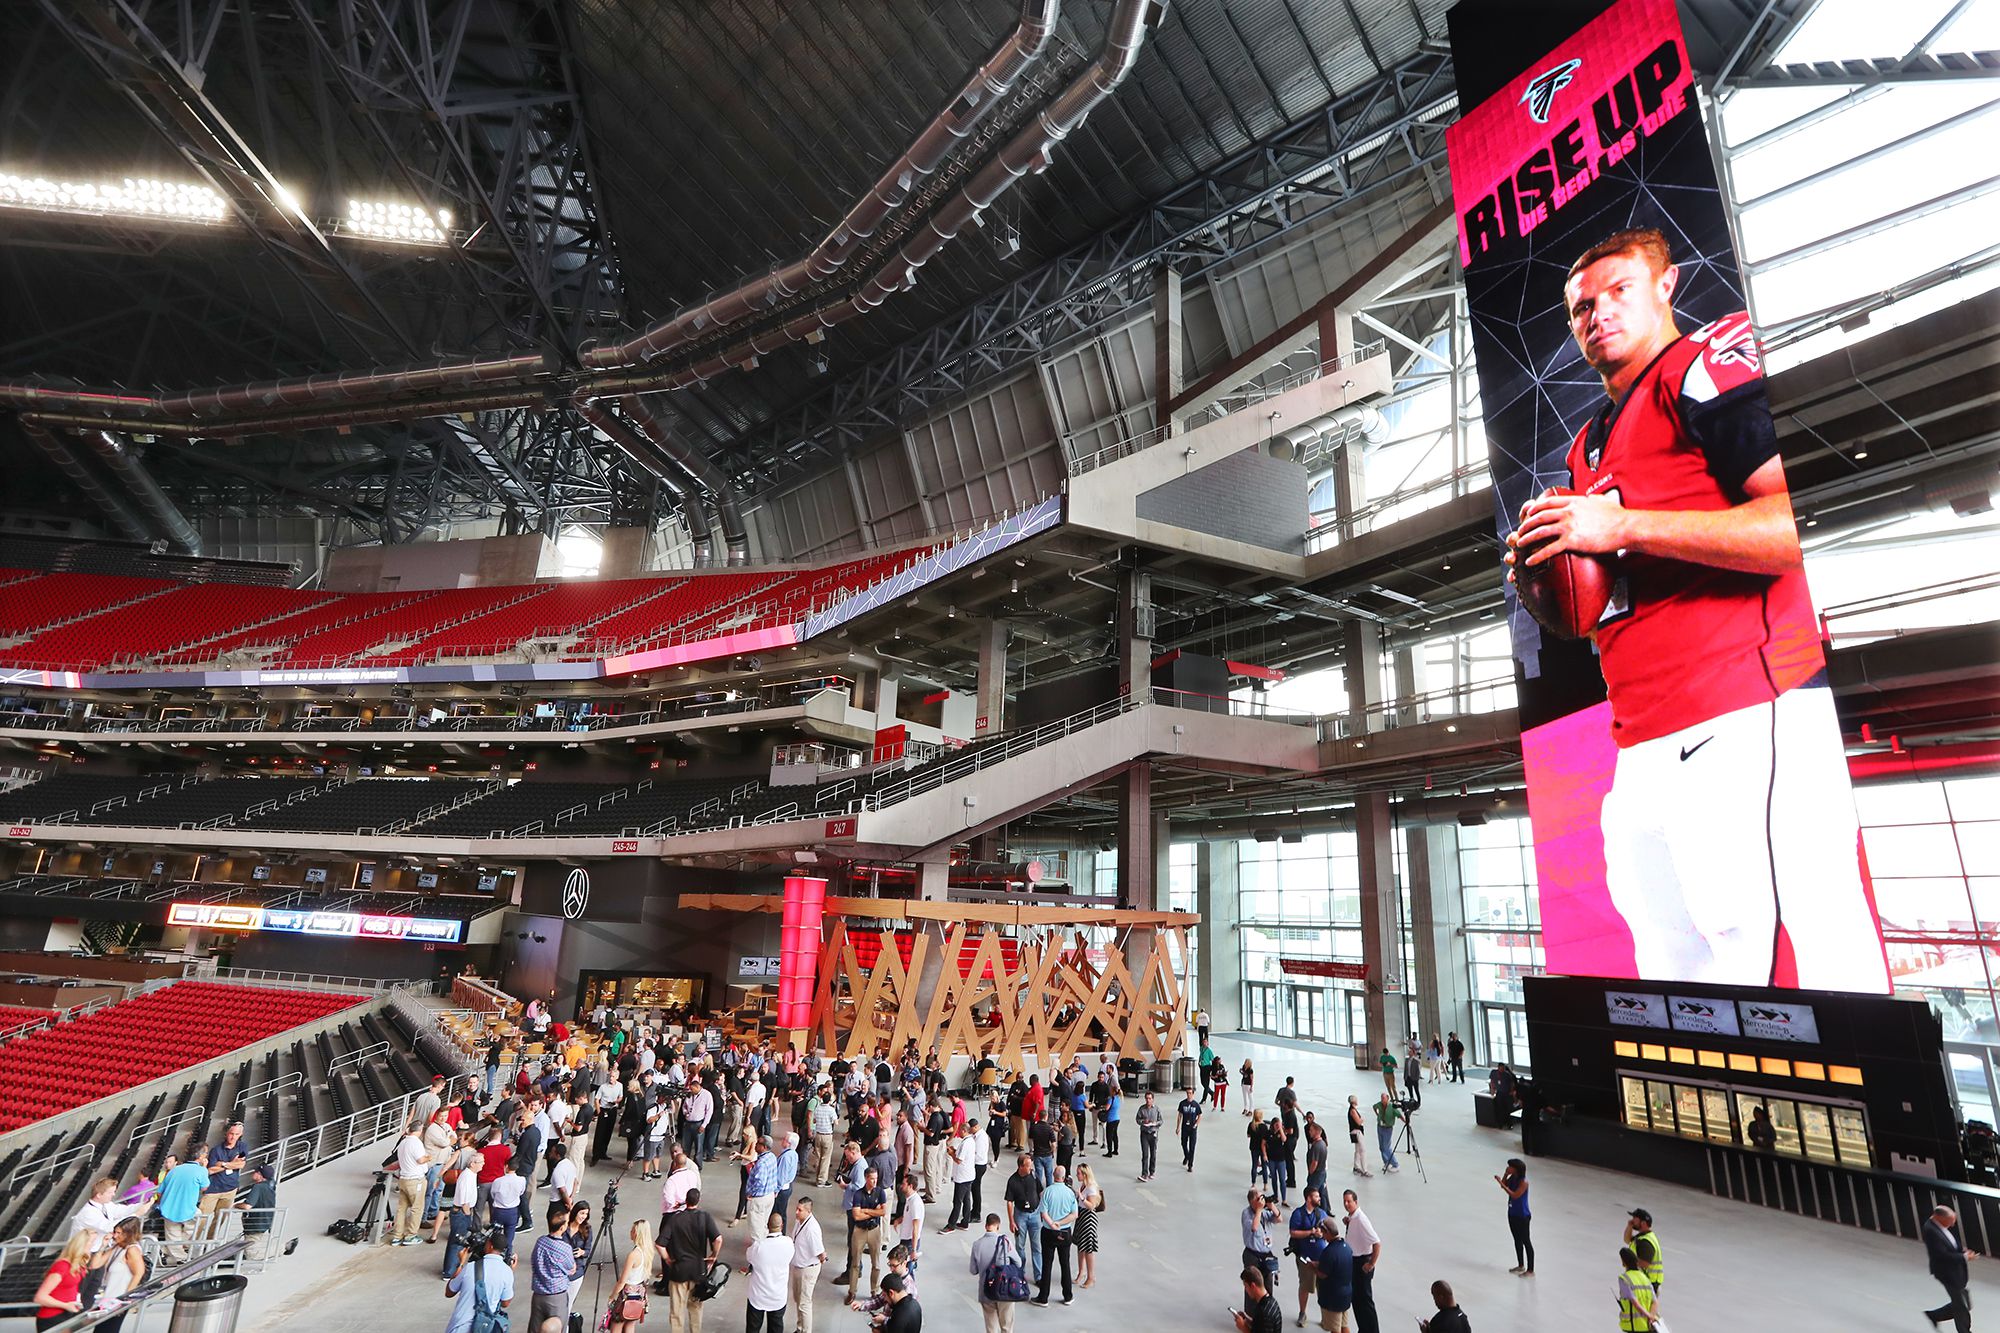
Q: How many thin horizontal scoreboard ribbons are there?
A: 2